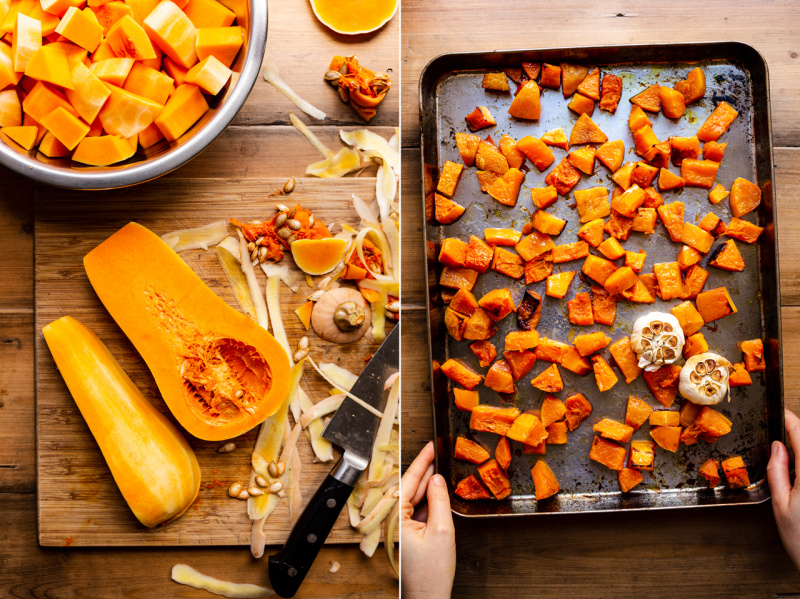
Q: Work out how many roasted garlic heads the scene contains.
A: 2